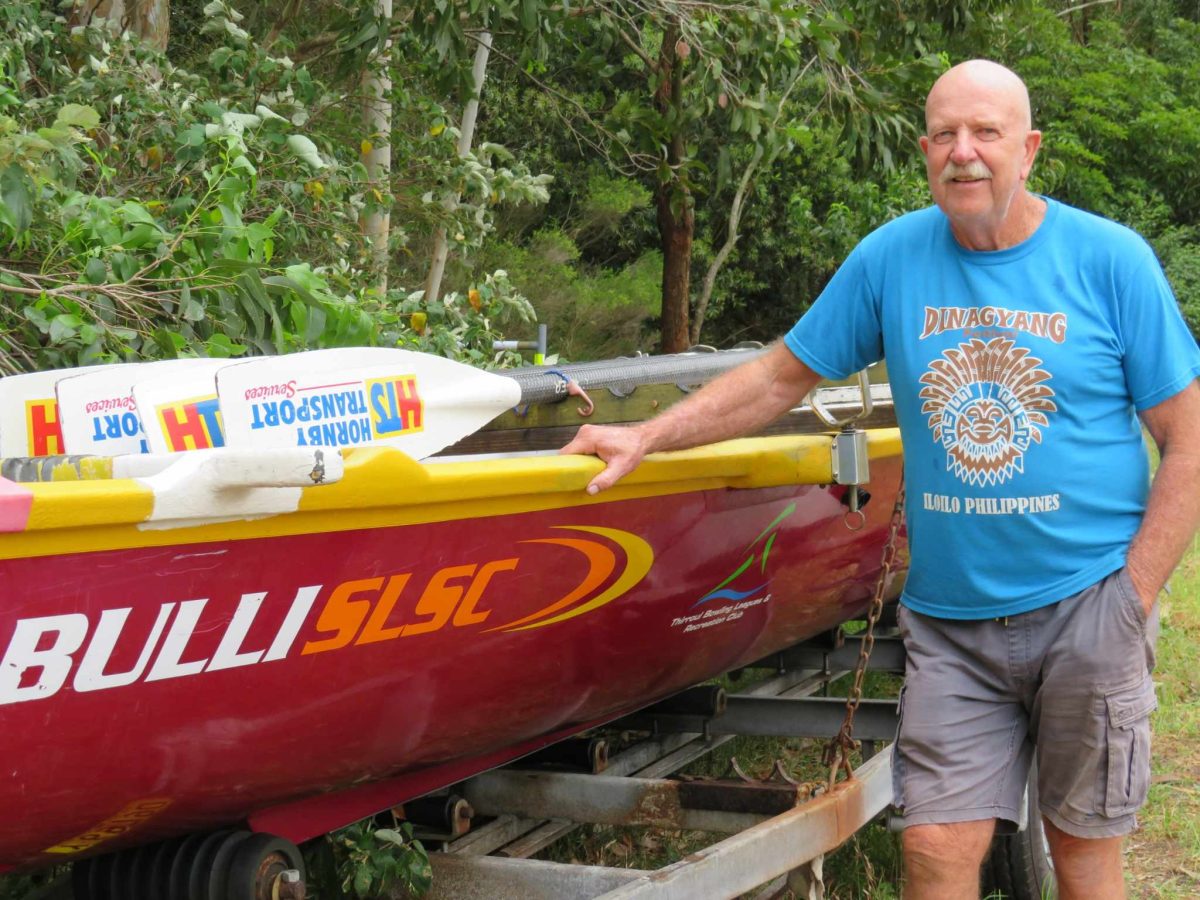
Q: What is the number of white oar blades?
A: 4